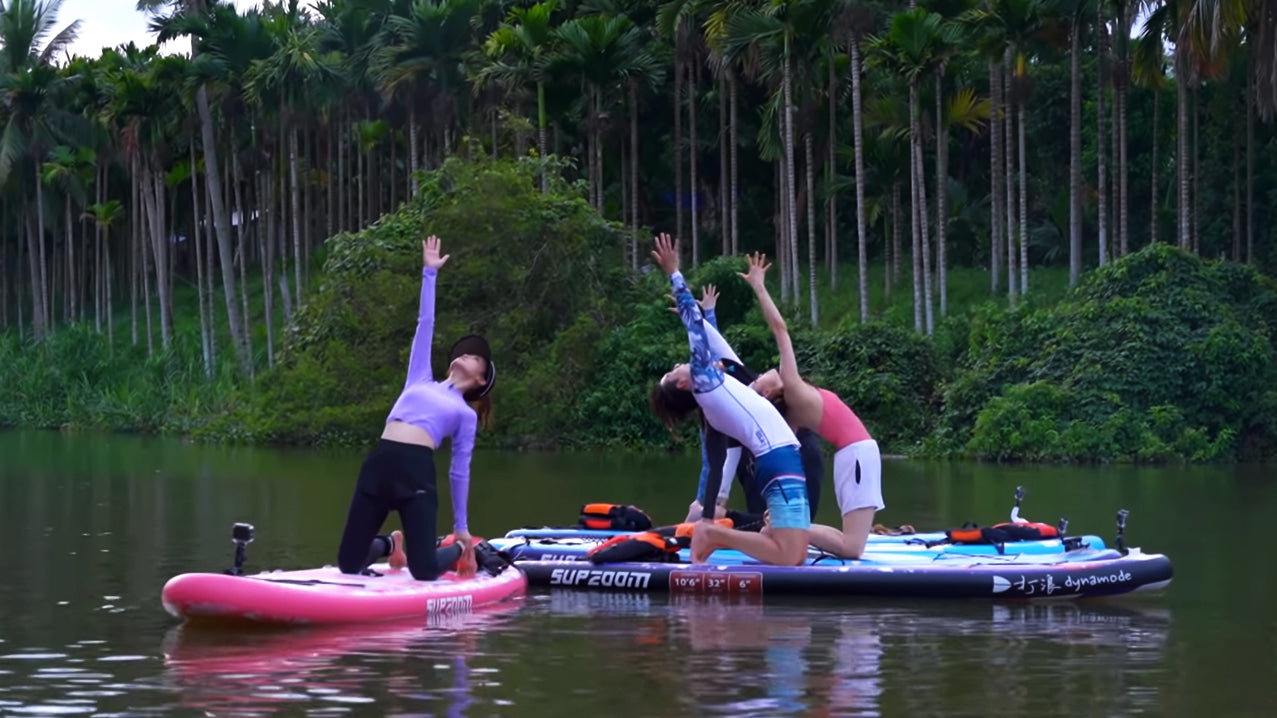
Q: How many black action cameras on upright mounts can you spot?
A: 4